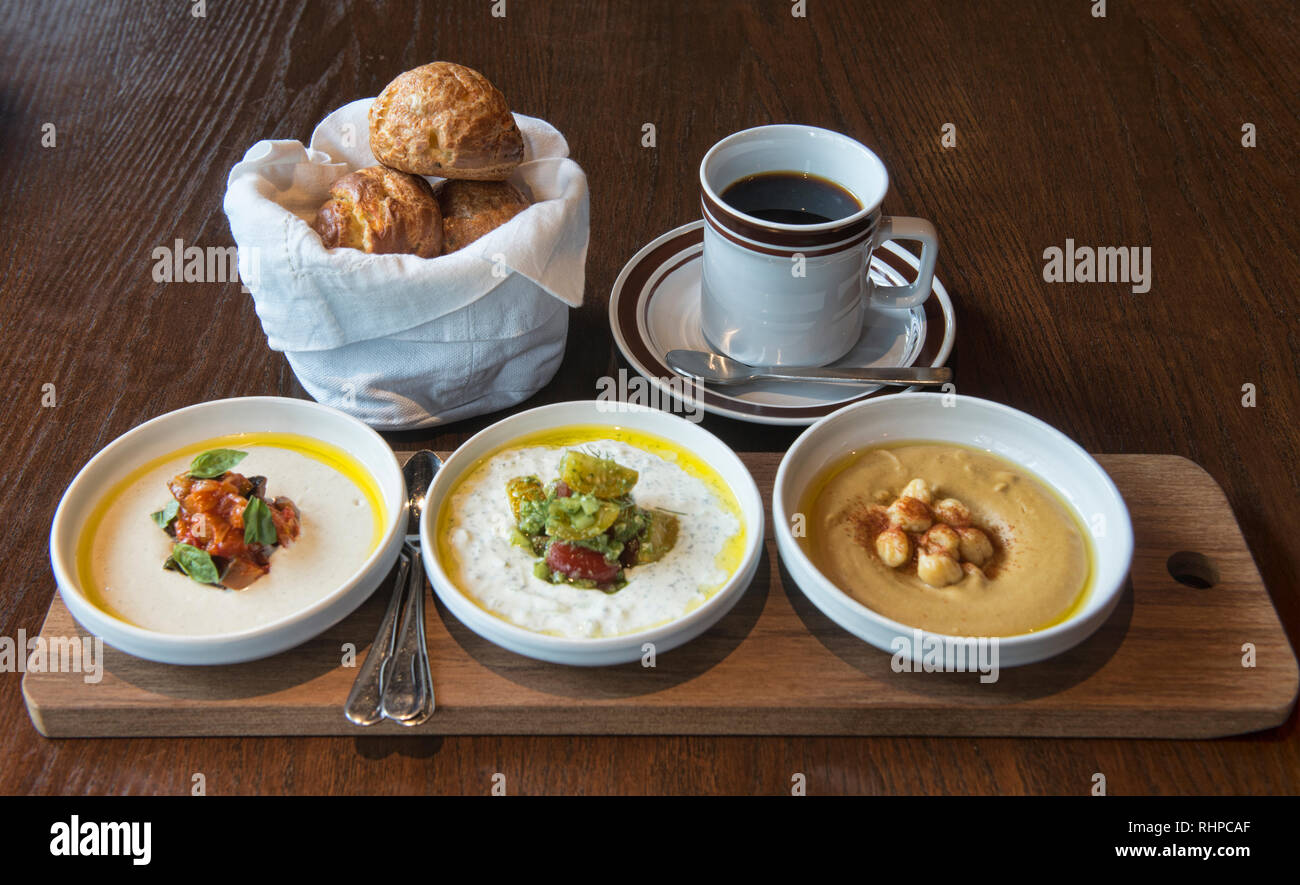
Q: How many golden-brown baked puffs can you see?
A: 3